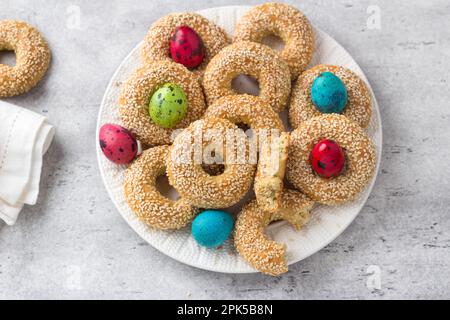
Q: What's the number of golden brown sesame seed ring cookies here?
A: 11